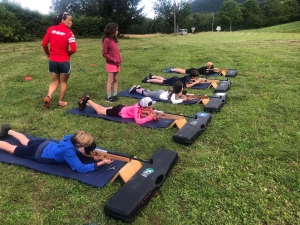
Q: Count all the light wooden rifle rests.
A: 5